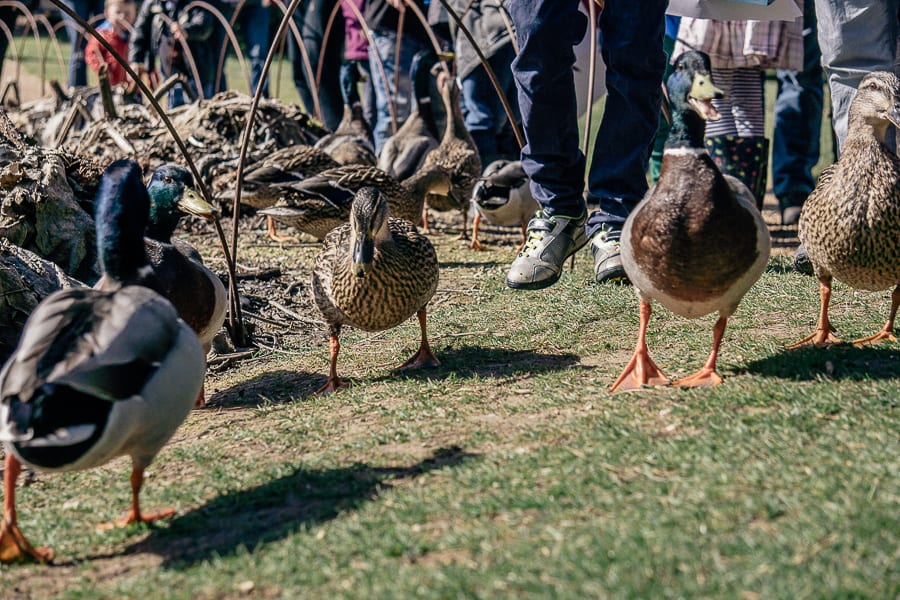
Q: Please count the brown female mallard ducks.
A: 5